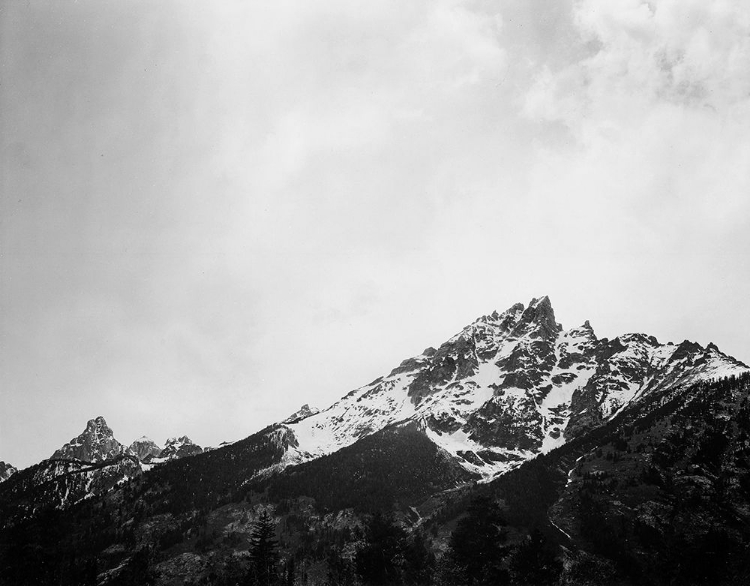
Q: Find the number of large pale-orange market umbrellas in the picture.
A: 0